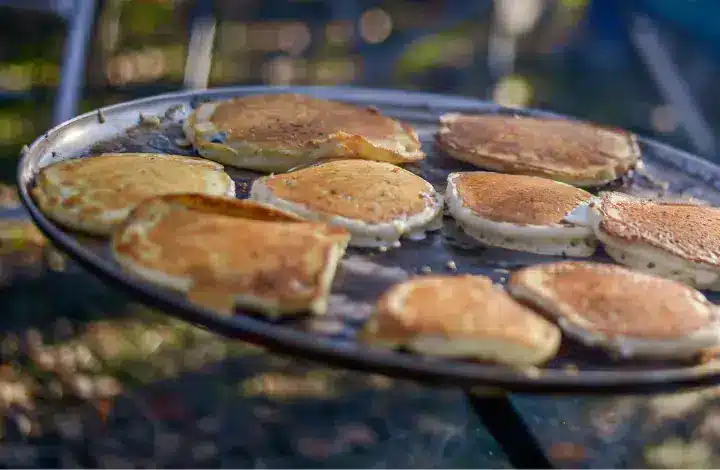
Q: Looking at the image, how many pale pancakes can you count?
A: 1